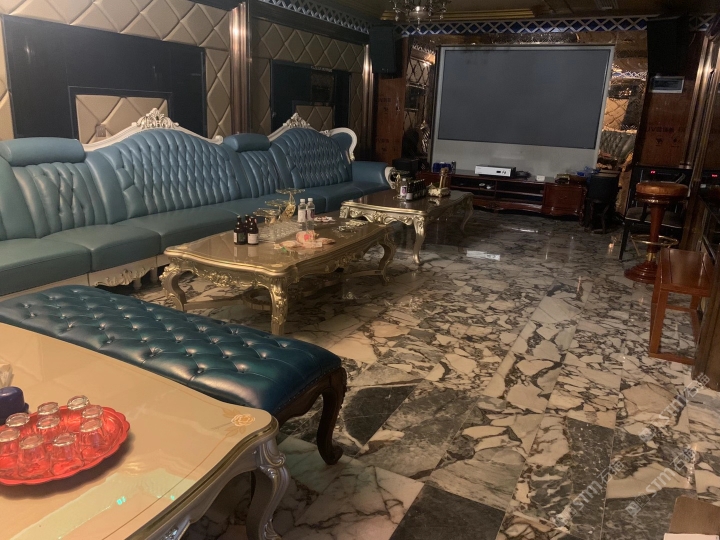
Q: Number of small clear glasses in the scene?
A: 9